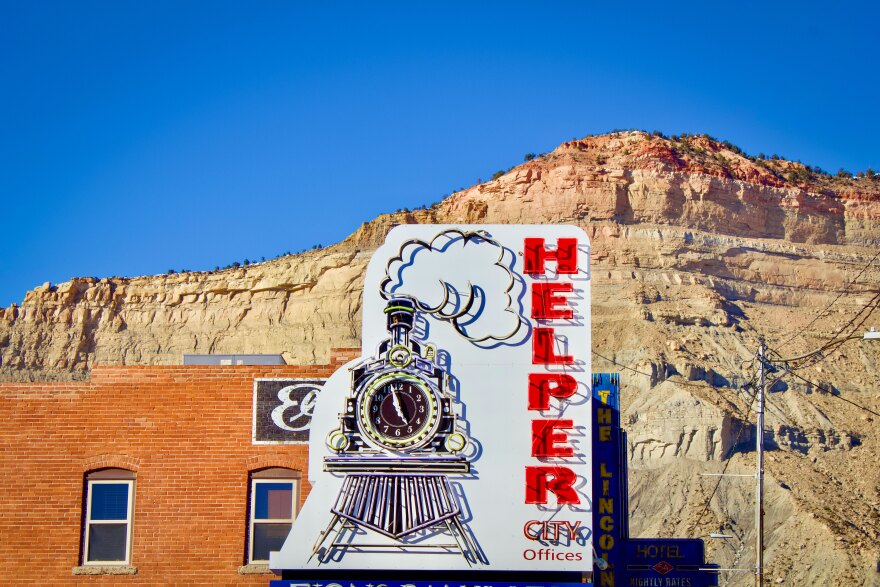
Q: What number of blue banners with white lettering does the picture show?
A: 1